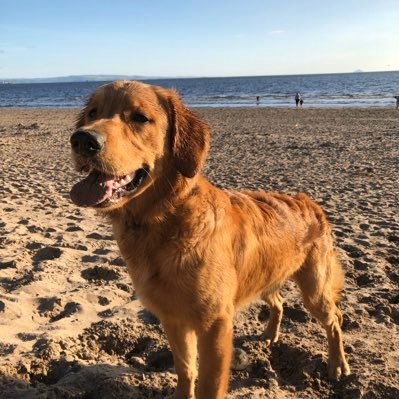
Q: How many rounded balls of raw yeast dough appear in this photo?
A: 0